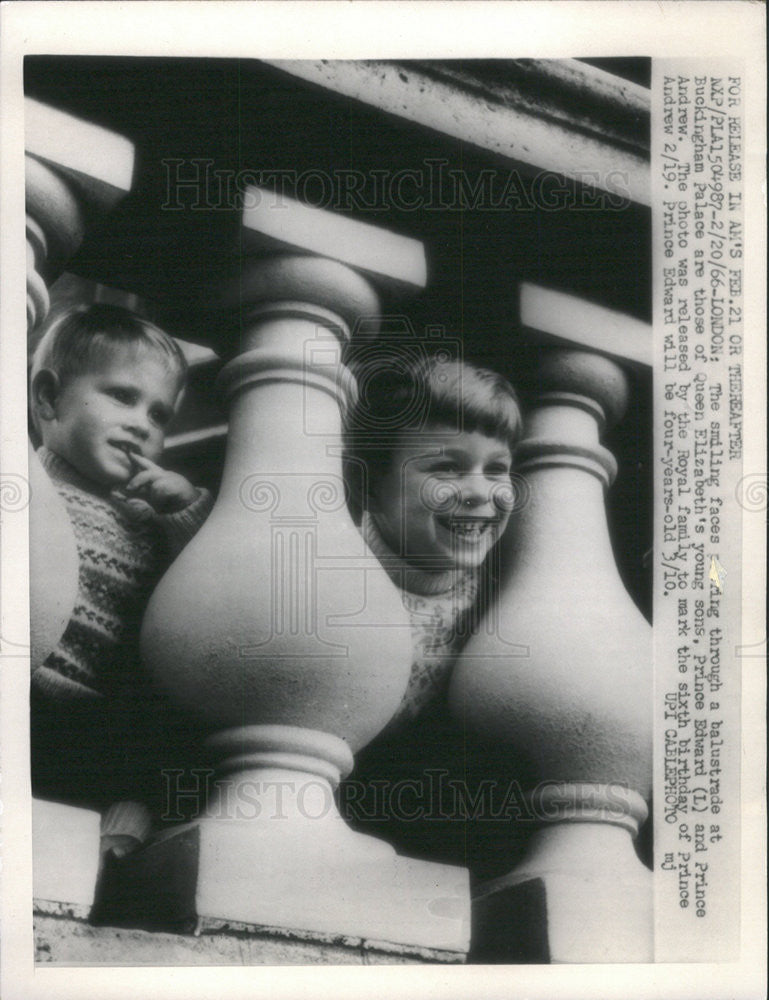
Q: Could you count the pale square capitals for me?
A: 3